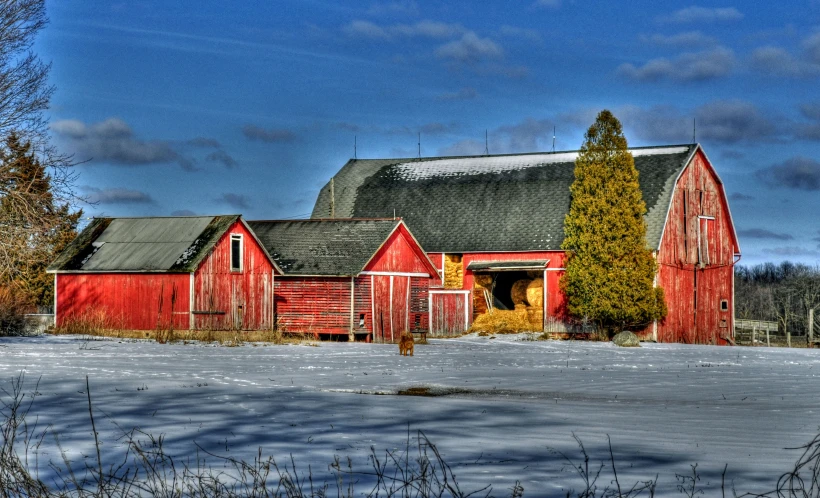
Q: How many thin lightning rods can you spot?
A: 5